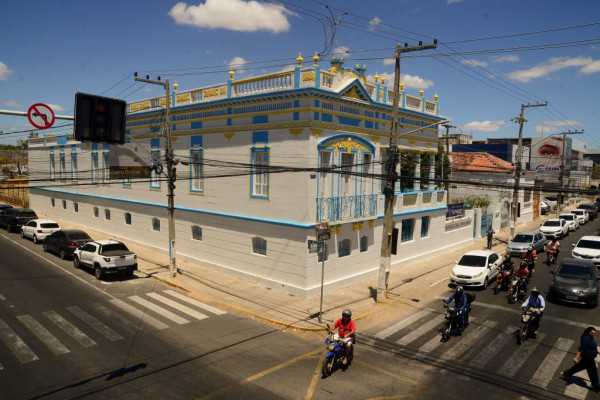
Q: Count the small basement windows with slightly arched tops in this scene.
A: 12